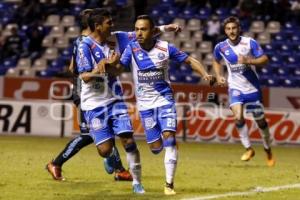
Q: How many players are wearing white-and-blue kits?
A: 3